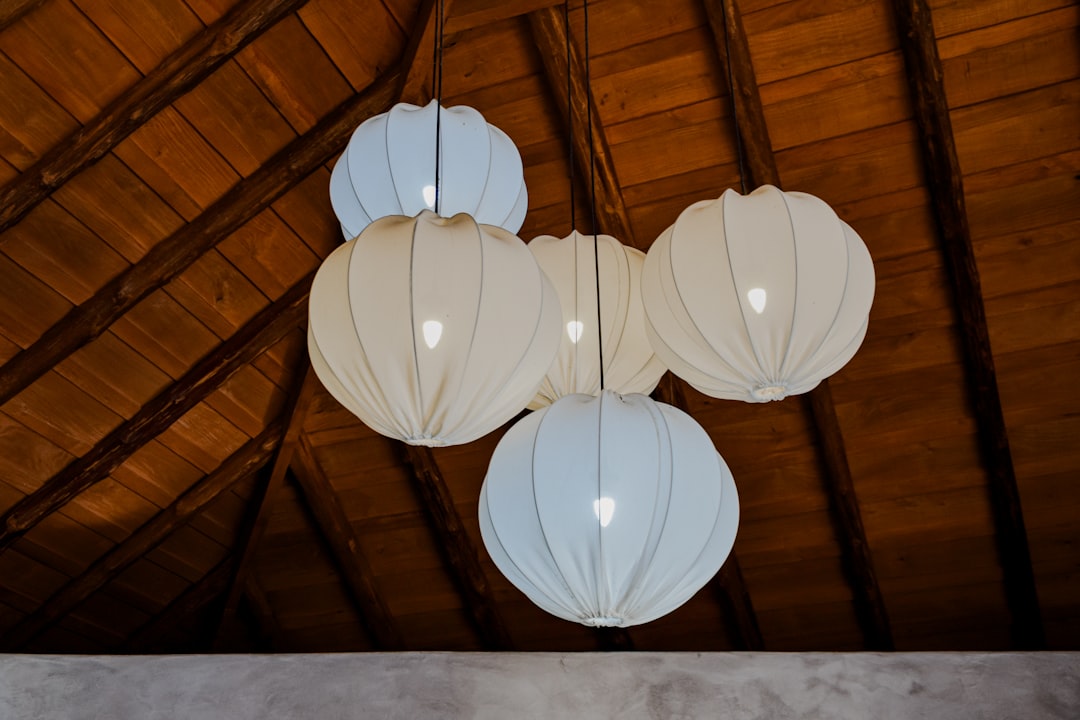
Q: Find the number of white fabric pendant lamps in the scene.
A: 5